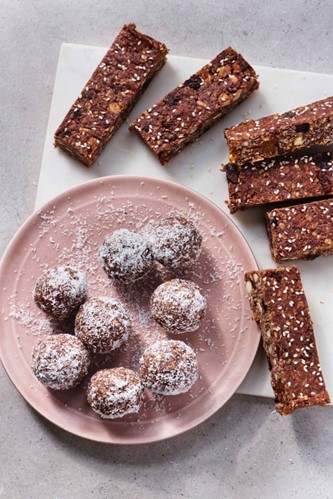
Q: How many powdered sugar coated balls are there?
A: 8